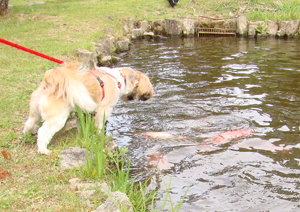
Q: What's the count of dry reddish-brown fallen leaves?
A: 2